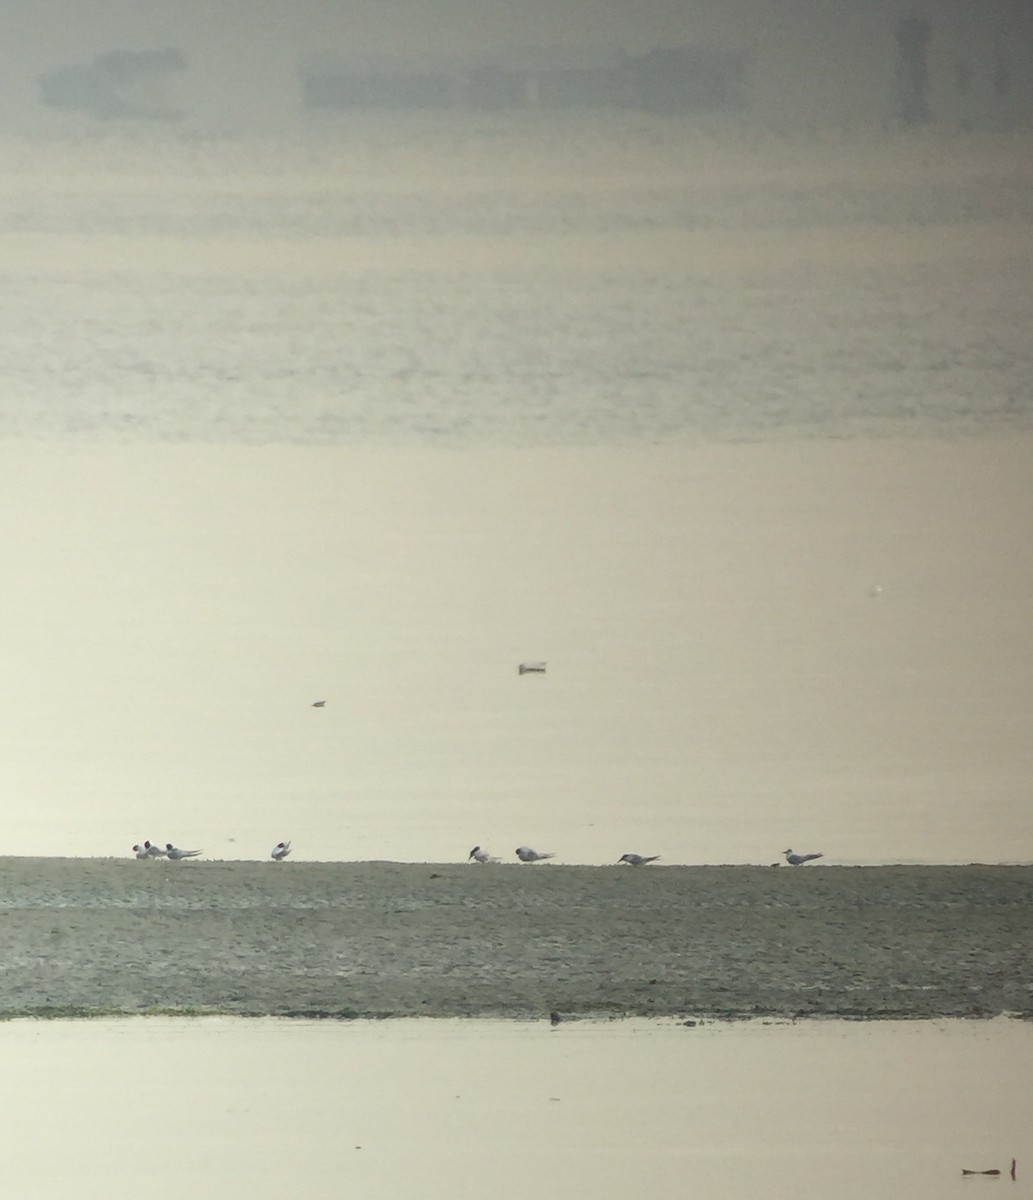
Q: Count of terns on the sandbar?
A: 8